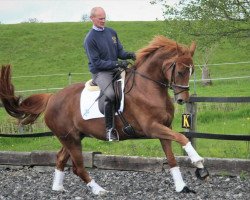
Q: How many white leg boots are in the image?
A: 4